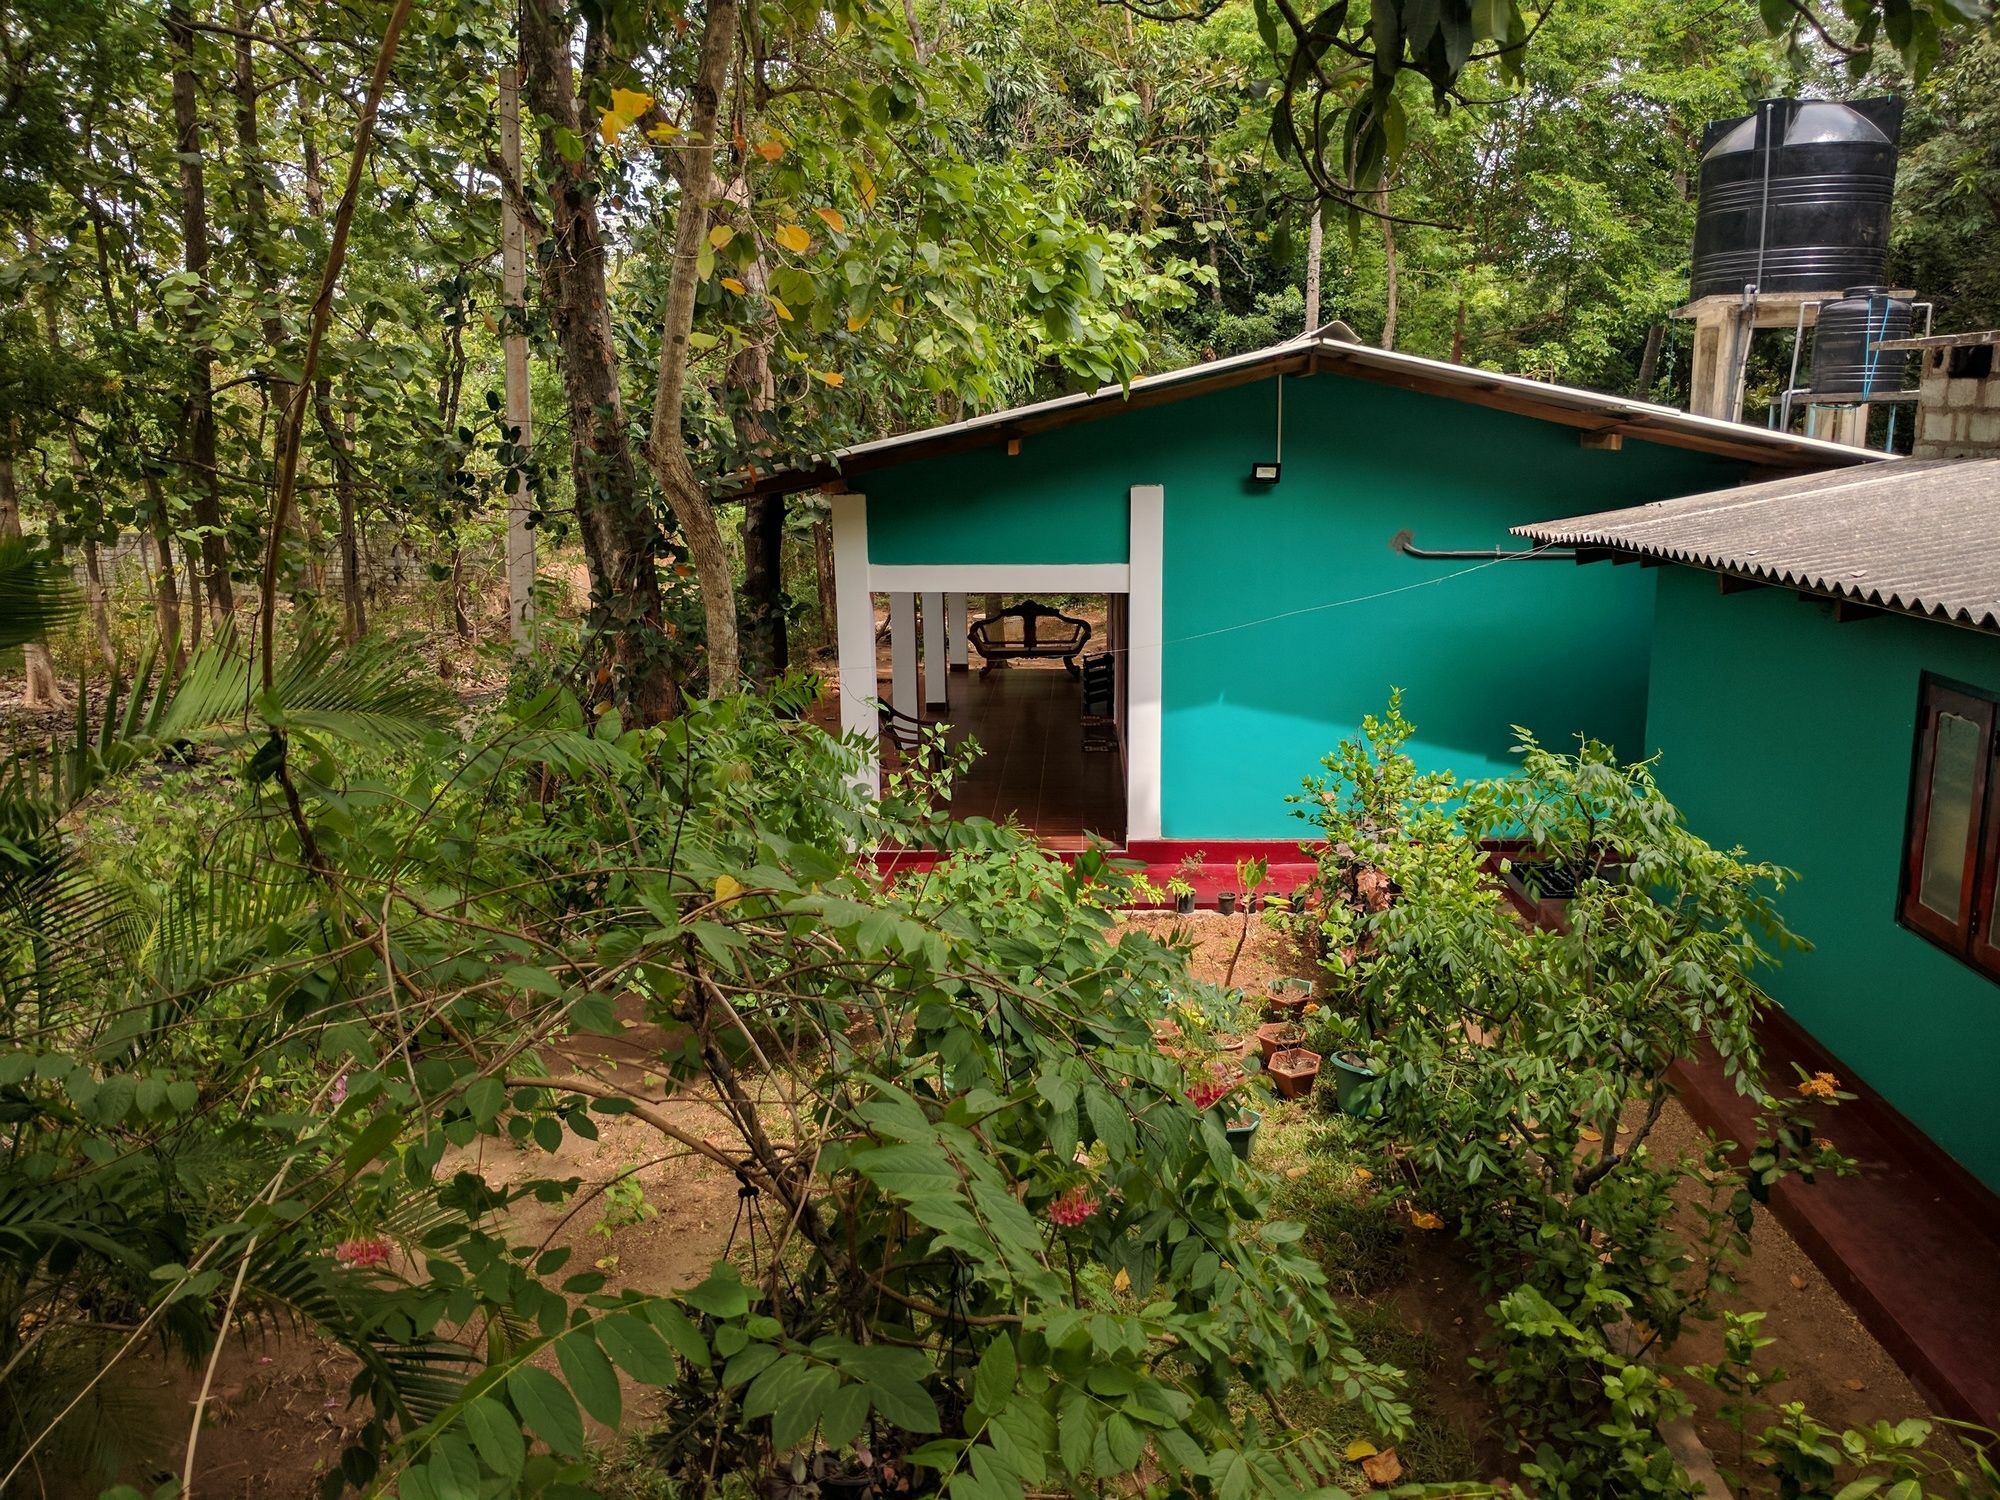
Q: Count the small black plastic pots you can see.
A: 5